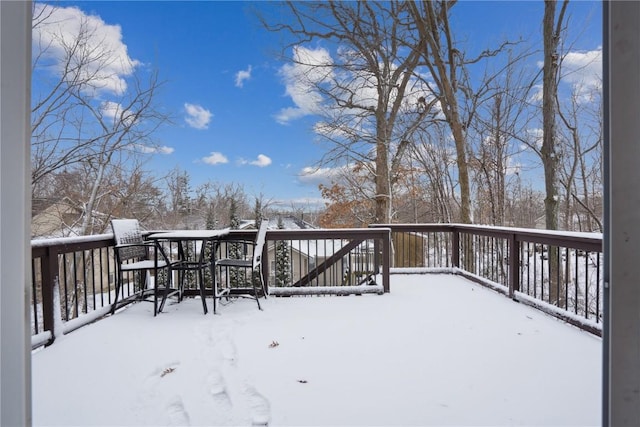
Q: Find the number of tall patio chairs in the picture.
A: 2